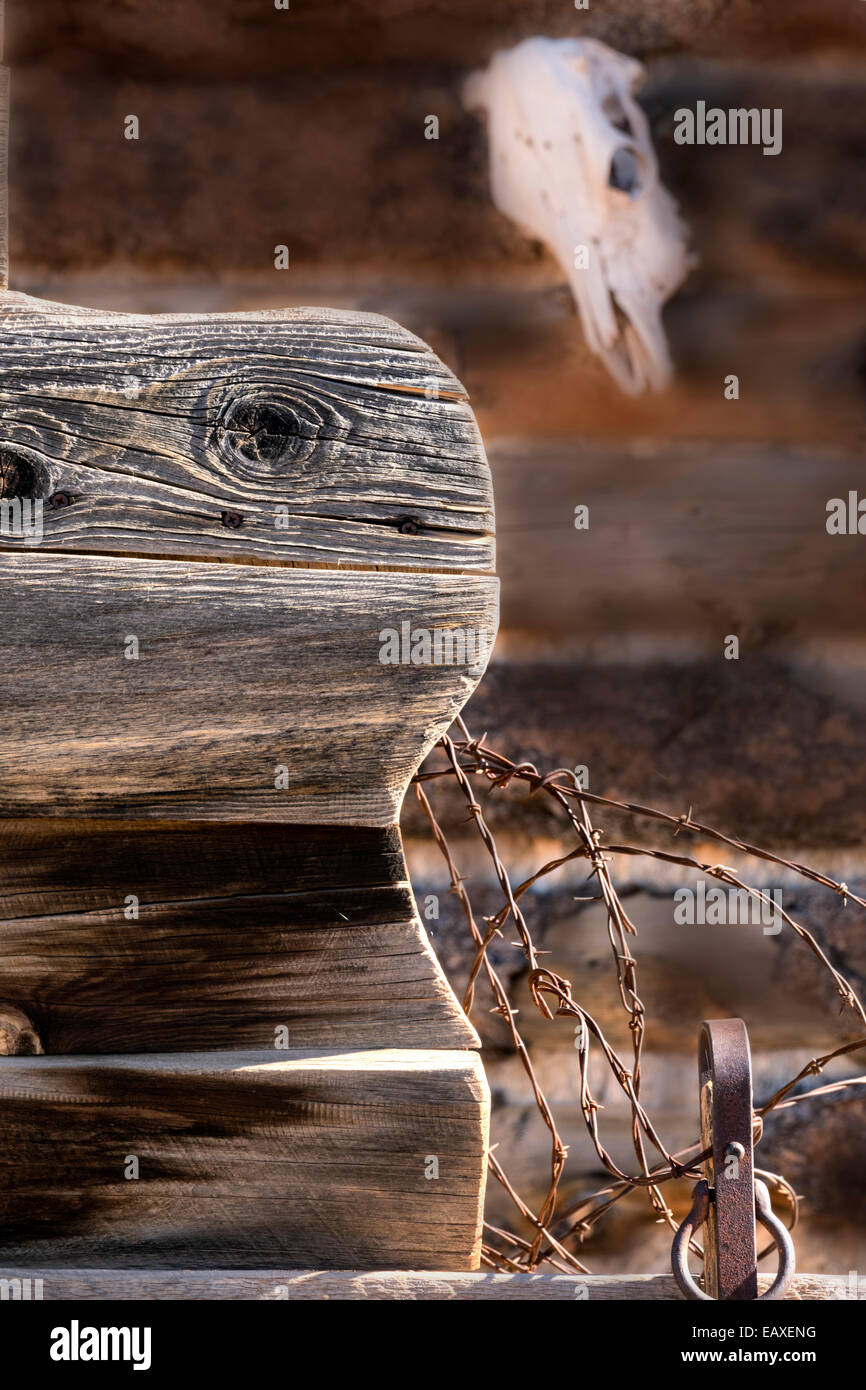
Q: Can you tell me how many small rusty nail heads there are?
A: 3